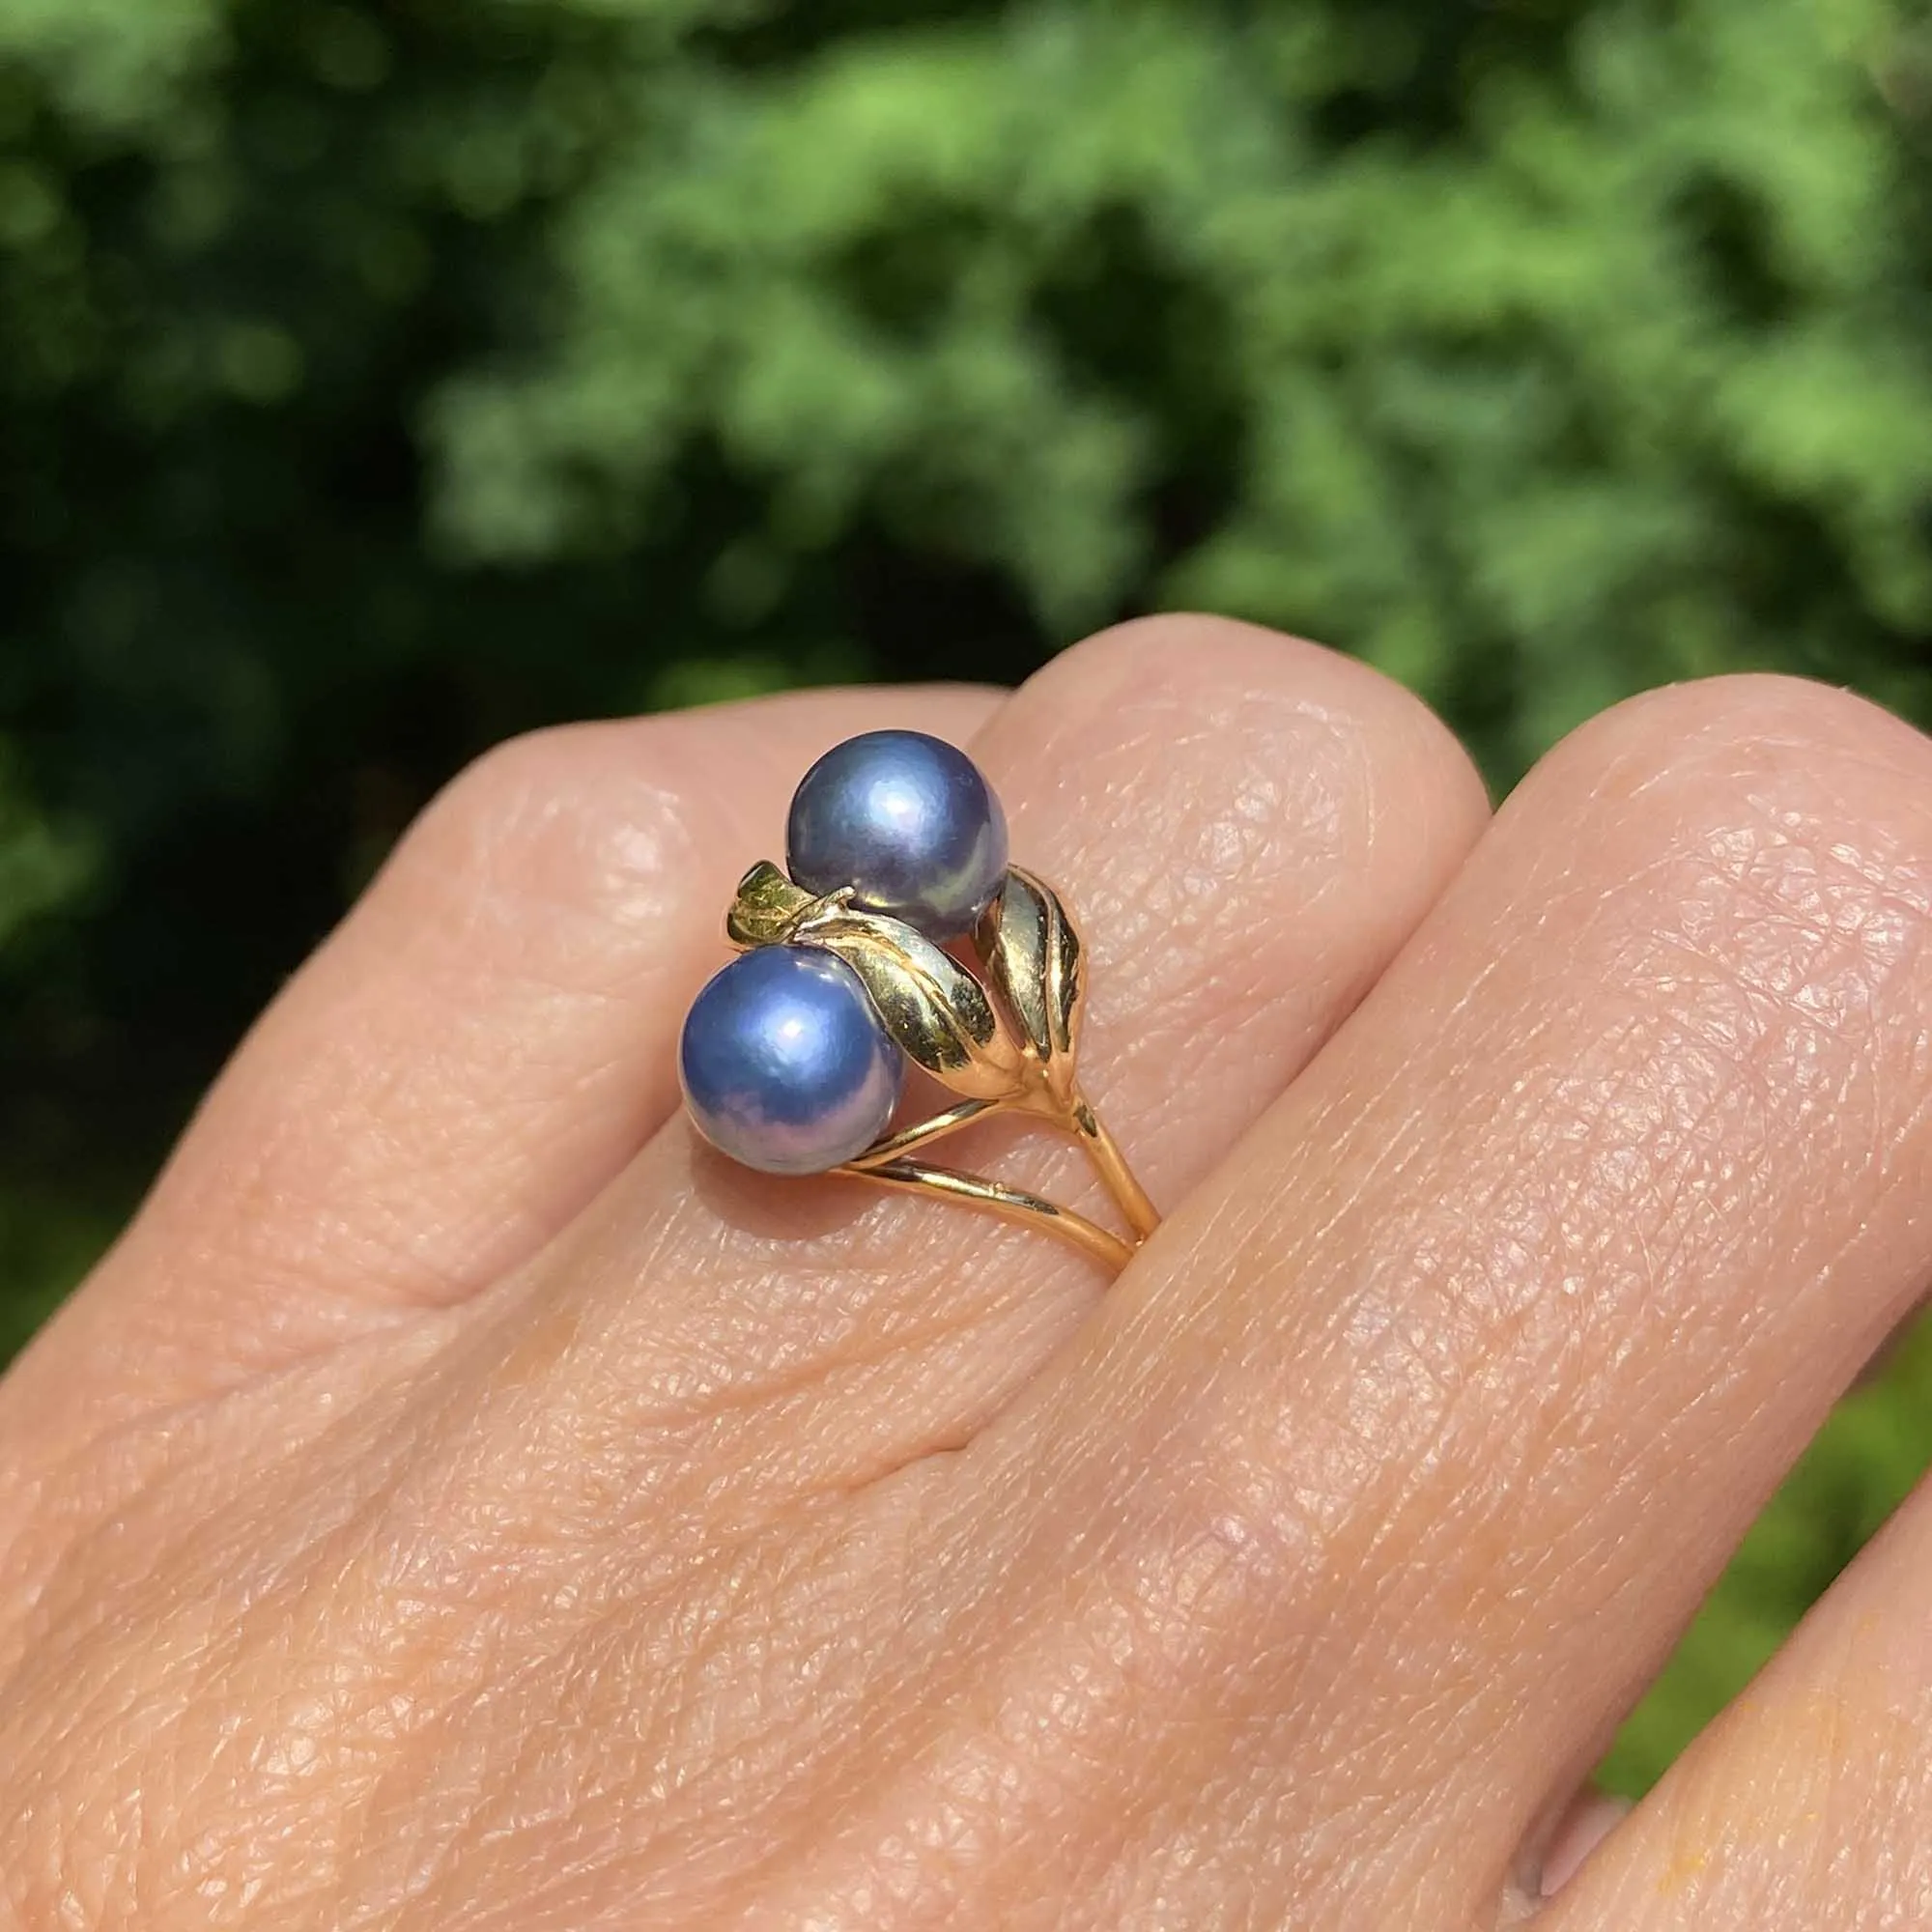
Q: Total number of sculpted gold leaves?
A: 3